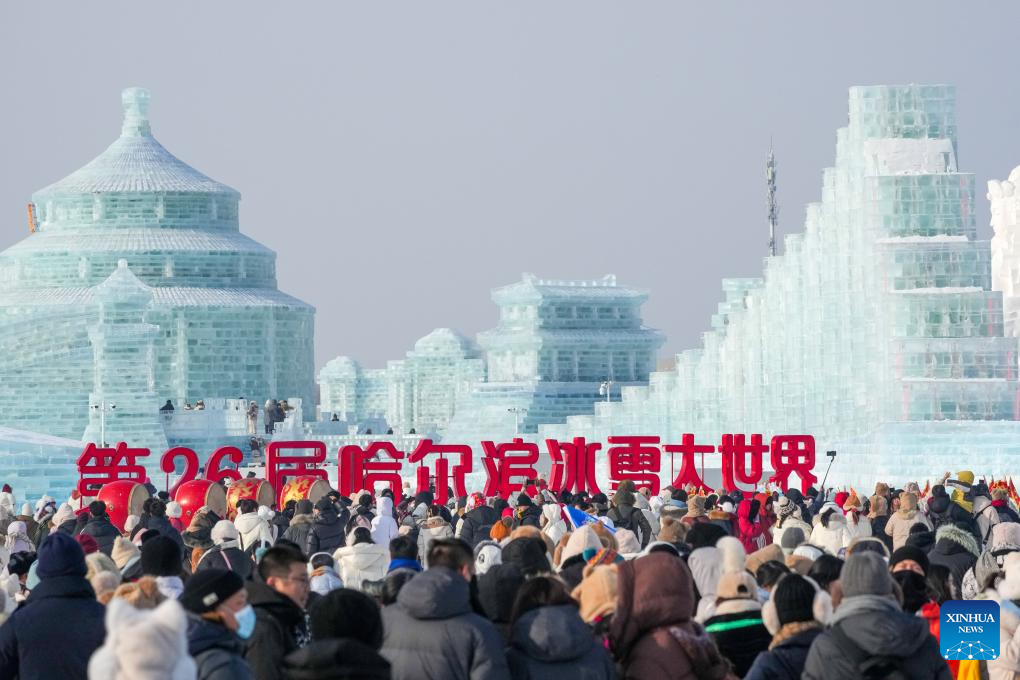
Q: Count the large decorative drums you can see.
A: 4